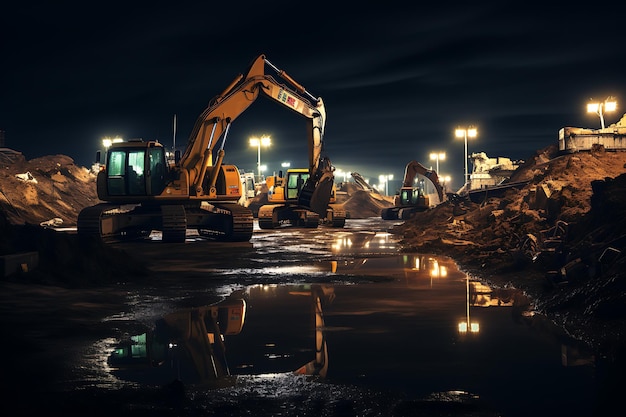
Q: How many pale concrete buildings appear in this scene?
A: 2